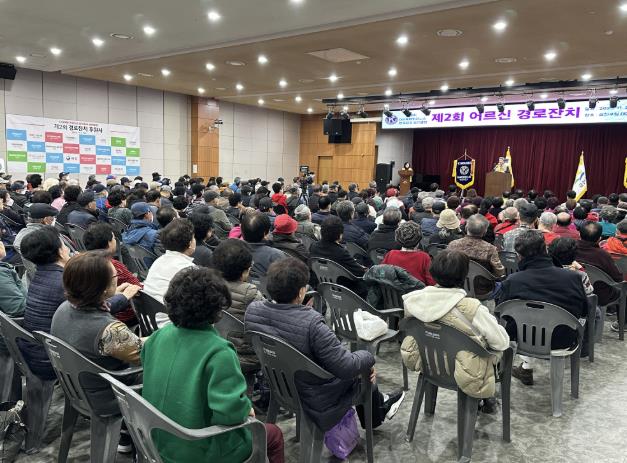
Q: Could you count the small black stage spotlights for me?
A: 12